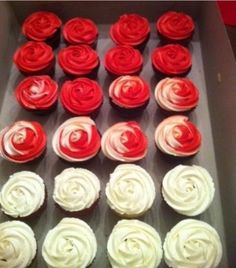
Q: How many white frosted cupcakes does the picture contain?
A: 8